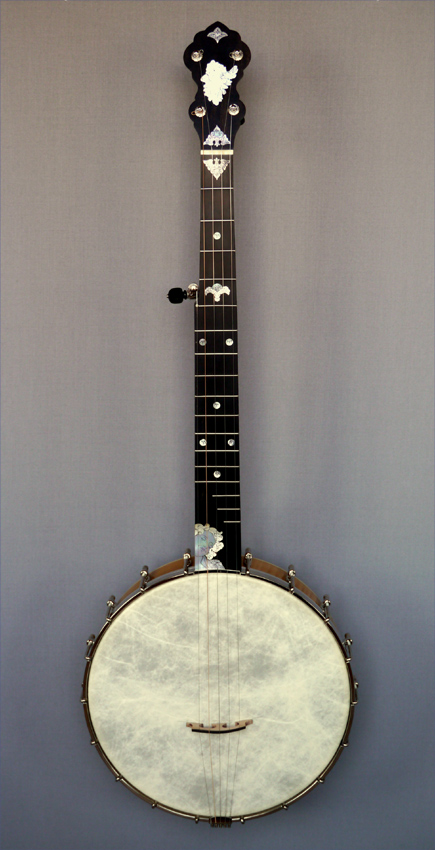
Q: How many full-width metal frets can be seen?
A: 14